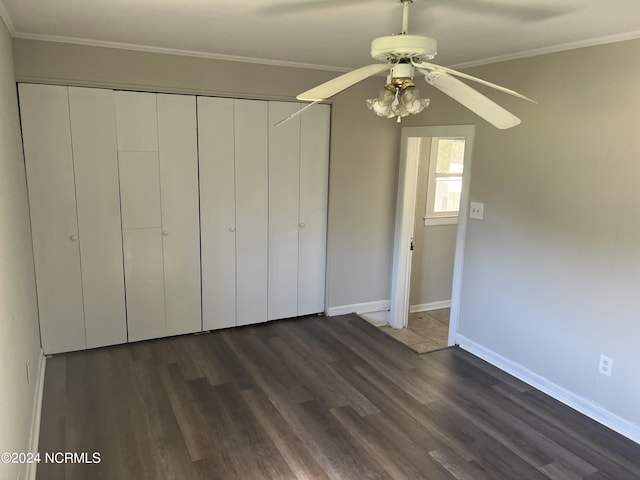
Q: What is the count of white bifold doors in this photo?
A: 4